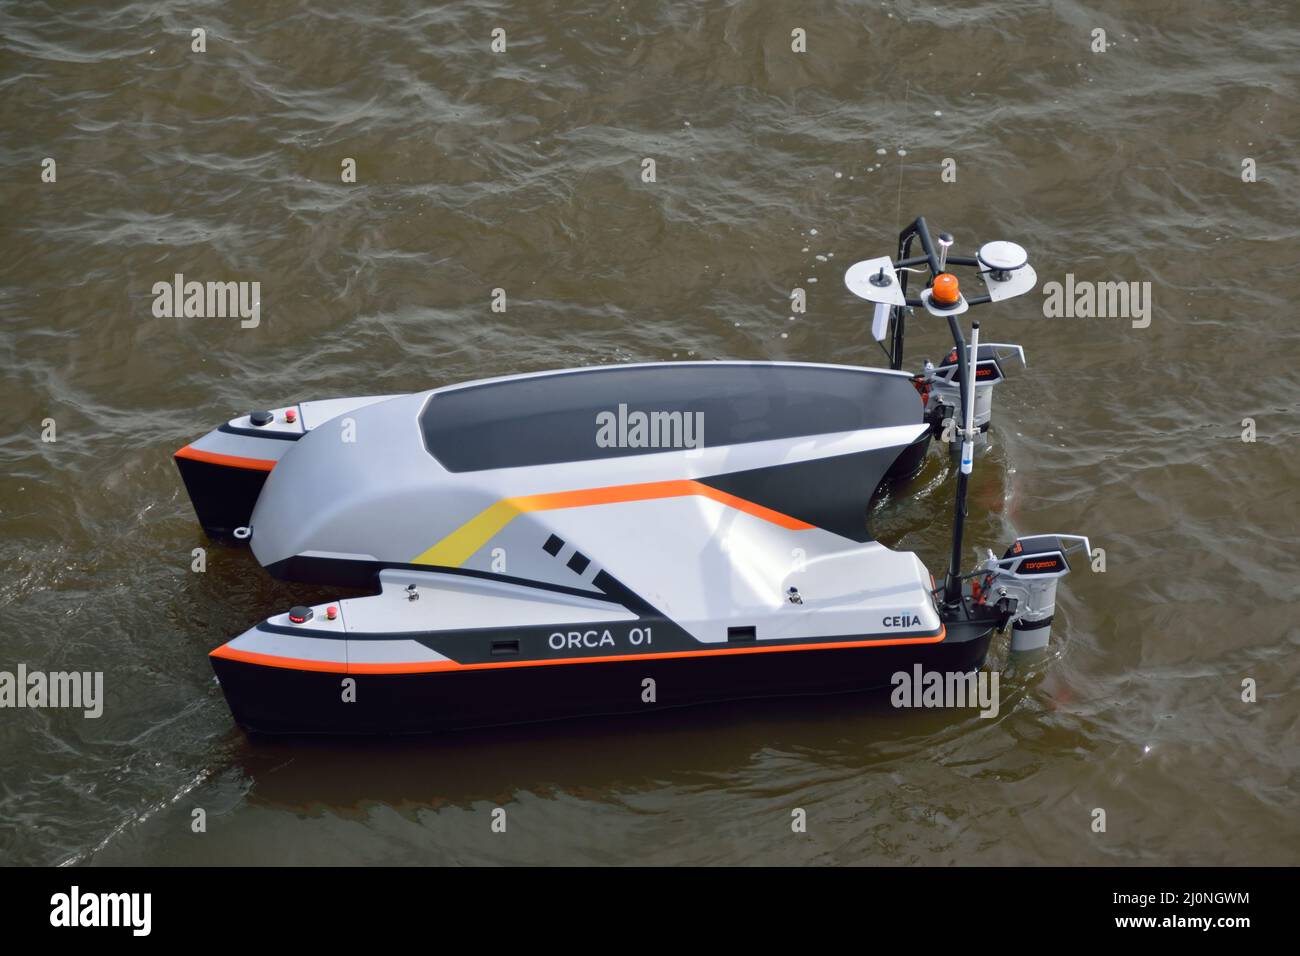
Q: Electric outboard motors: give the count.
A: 2